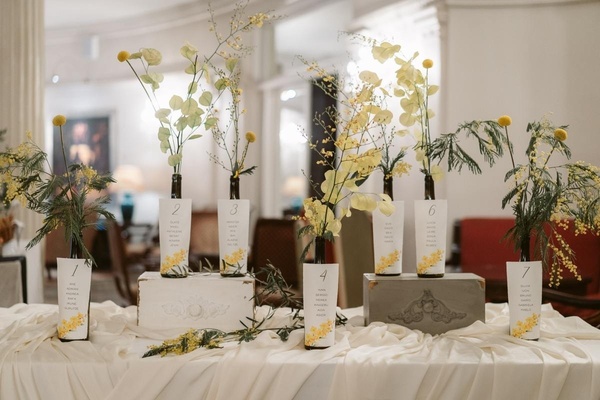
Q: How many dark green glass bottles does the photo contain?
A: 7